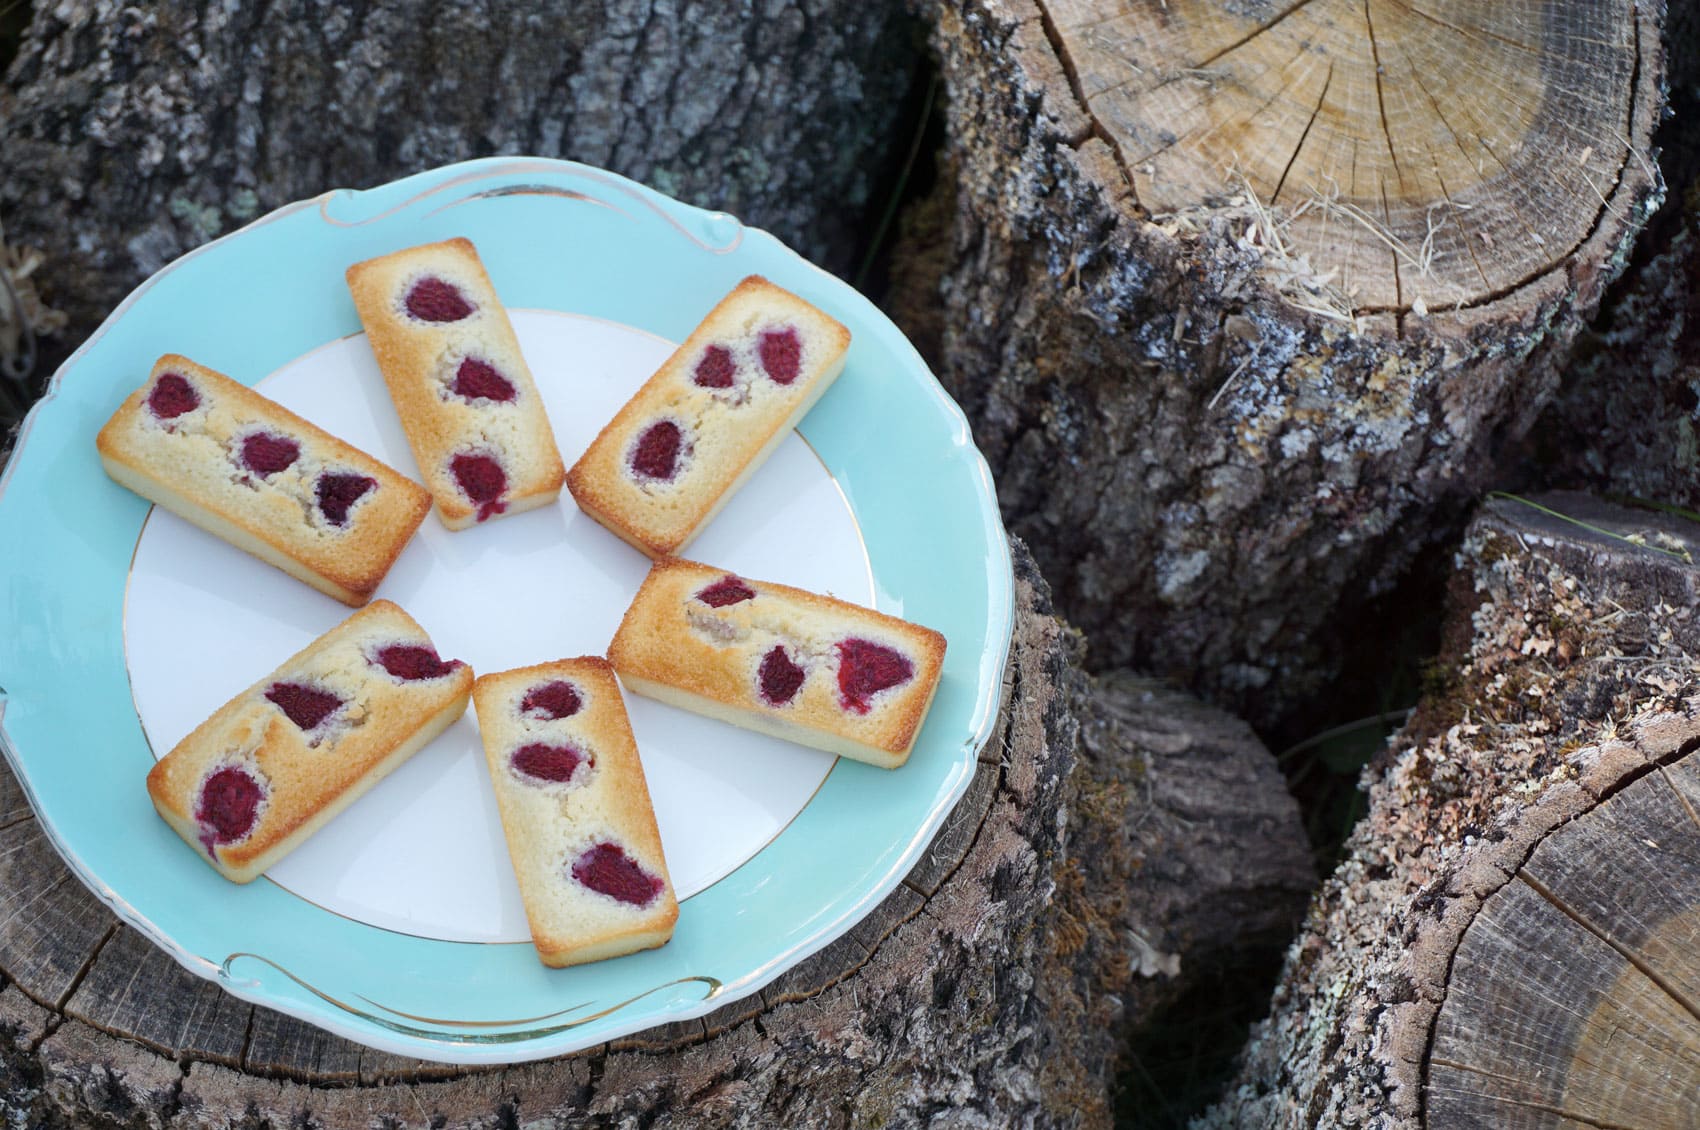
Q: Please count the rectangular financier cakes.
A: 6